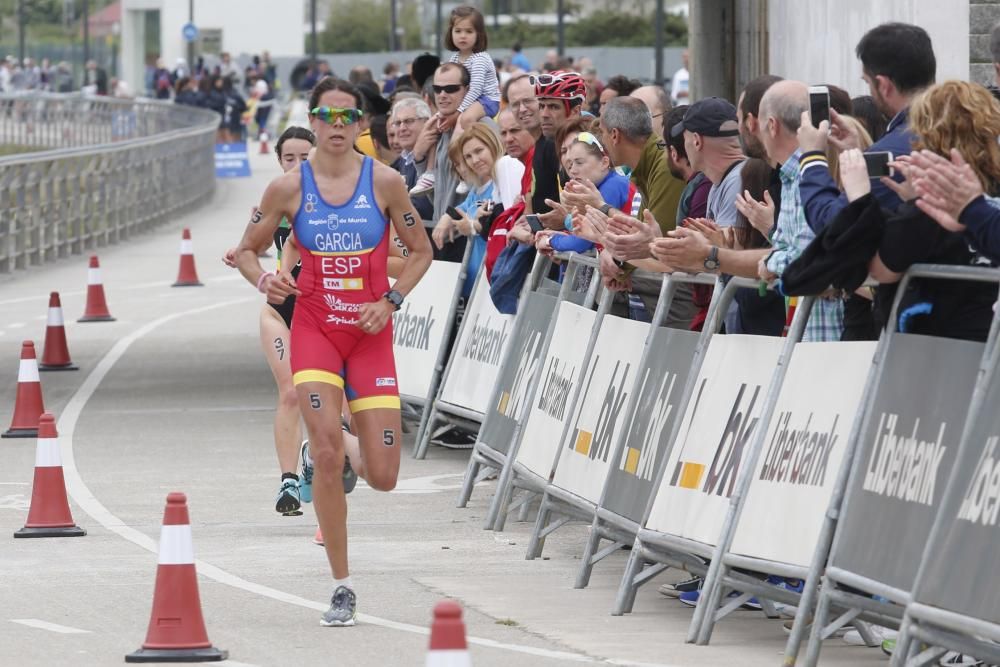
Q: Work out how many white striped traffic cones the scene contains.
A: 8